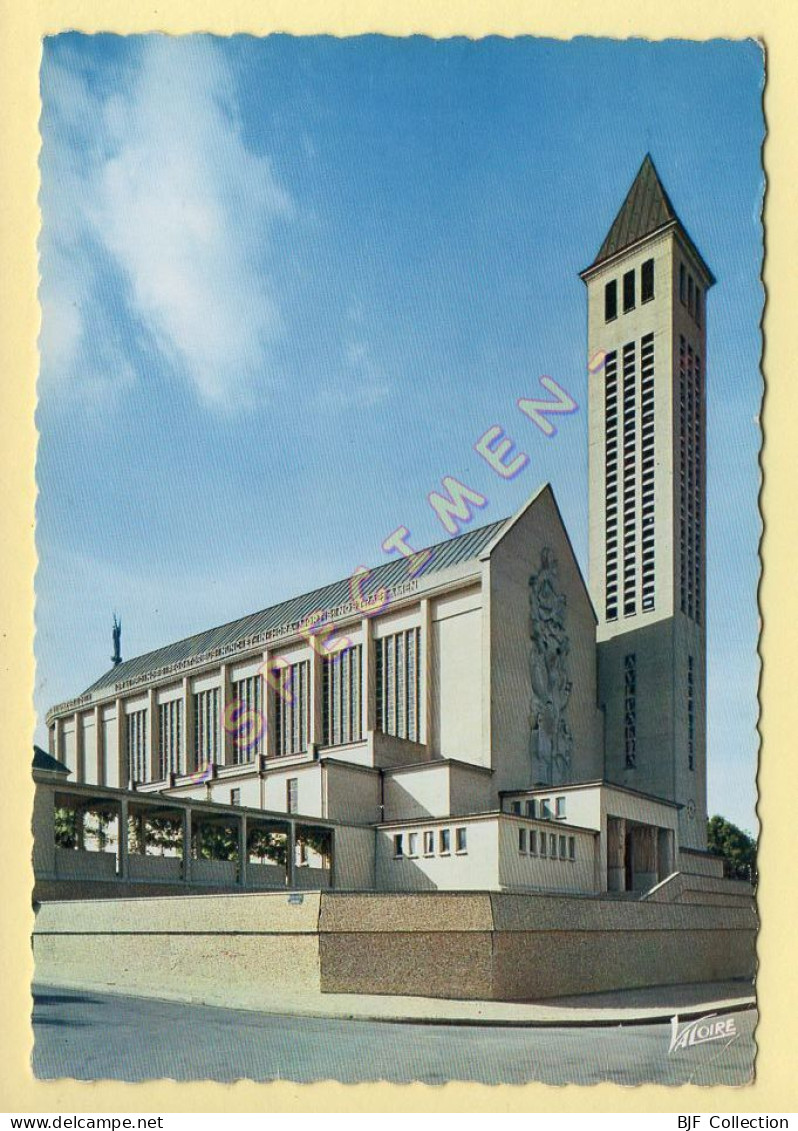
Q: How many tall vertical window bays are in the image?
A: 7